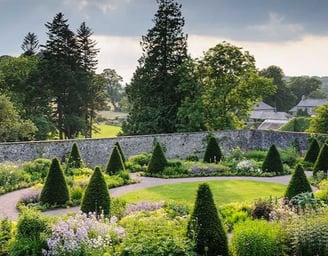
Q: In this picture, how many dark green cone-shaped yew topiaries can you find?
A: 12